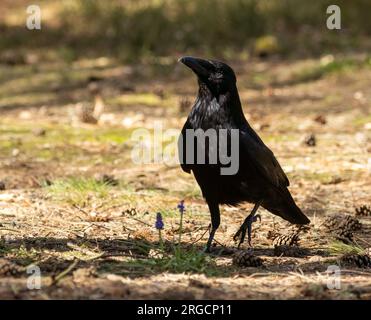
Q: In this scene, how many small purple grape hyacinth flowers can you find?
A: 2